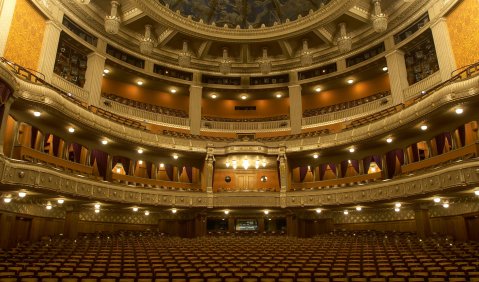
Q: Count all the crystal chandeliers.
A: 8